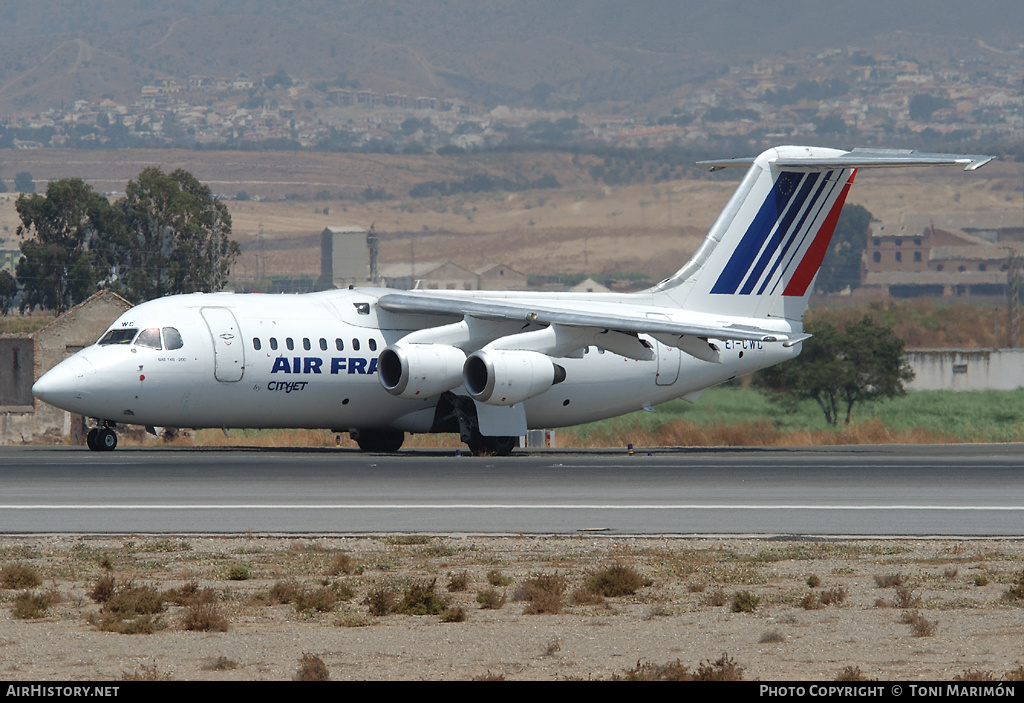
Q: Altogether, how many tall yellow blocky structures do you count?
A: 0